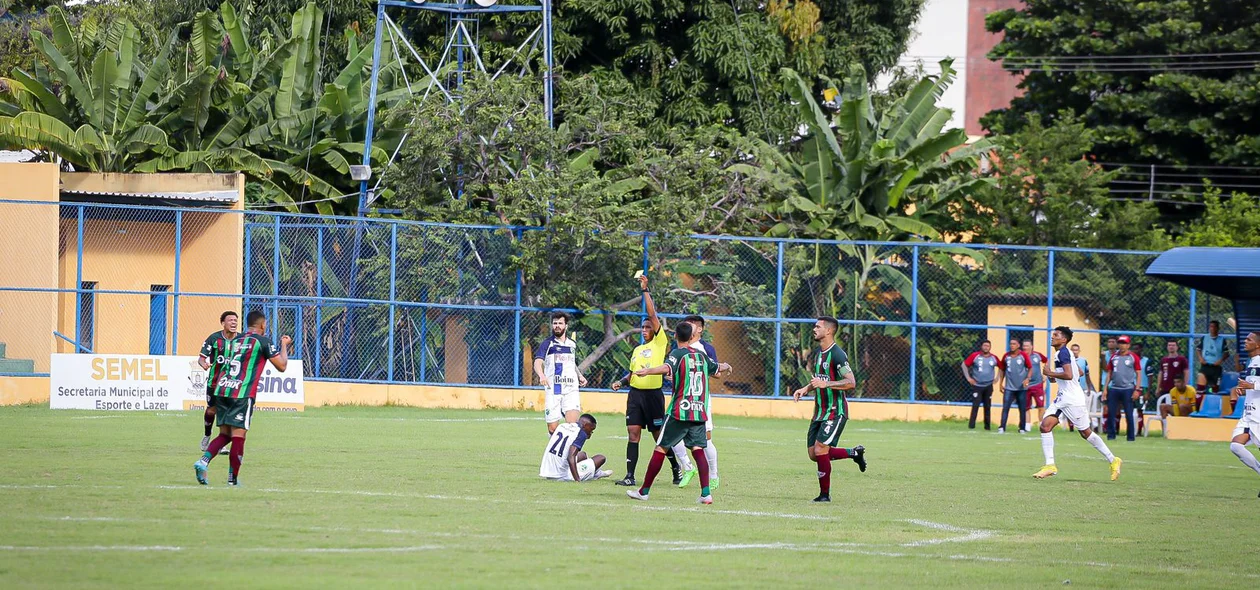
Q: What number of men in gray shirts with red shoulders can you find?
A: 4